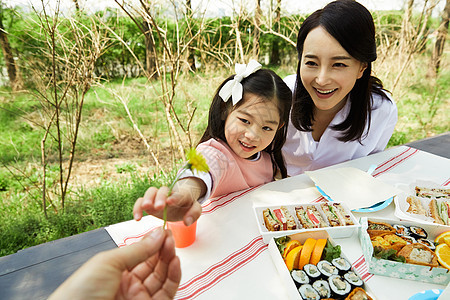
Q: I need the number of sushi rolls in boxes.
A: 12